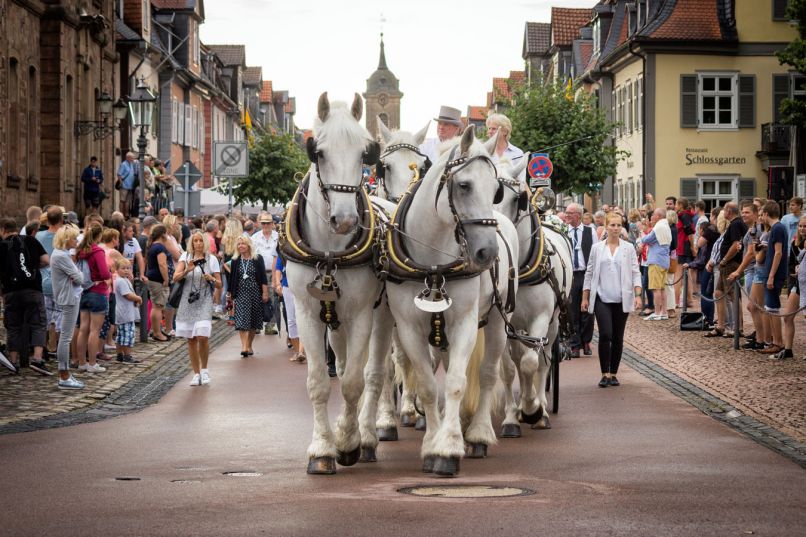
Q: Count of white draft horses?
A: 4